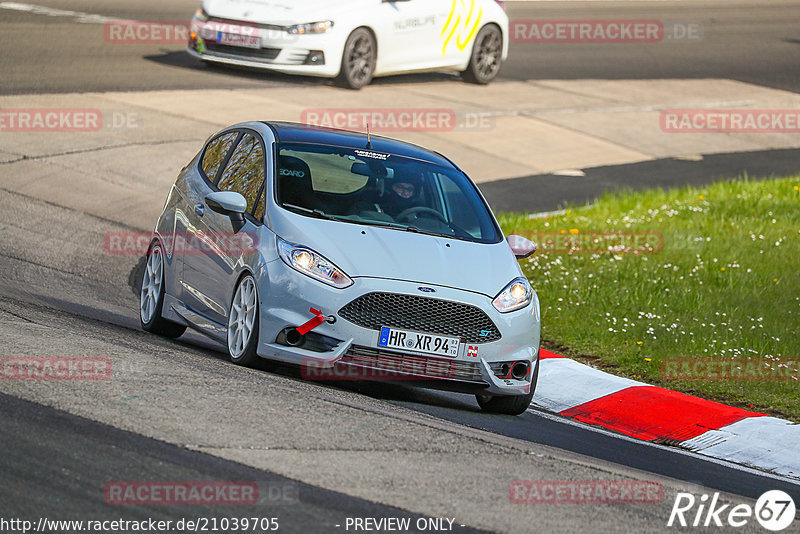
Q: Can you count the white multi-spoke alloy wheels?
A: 2